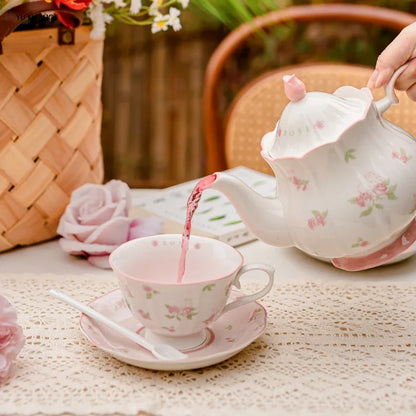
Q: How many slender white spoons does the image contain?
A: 1